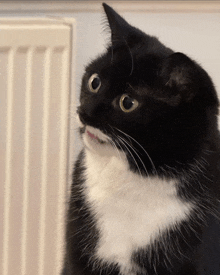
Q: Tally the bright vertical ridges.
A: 4